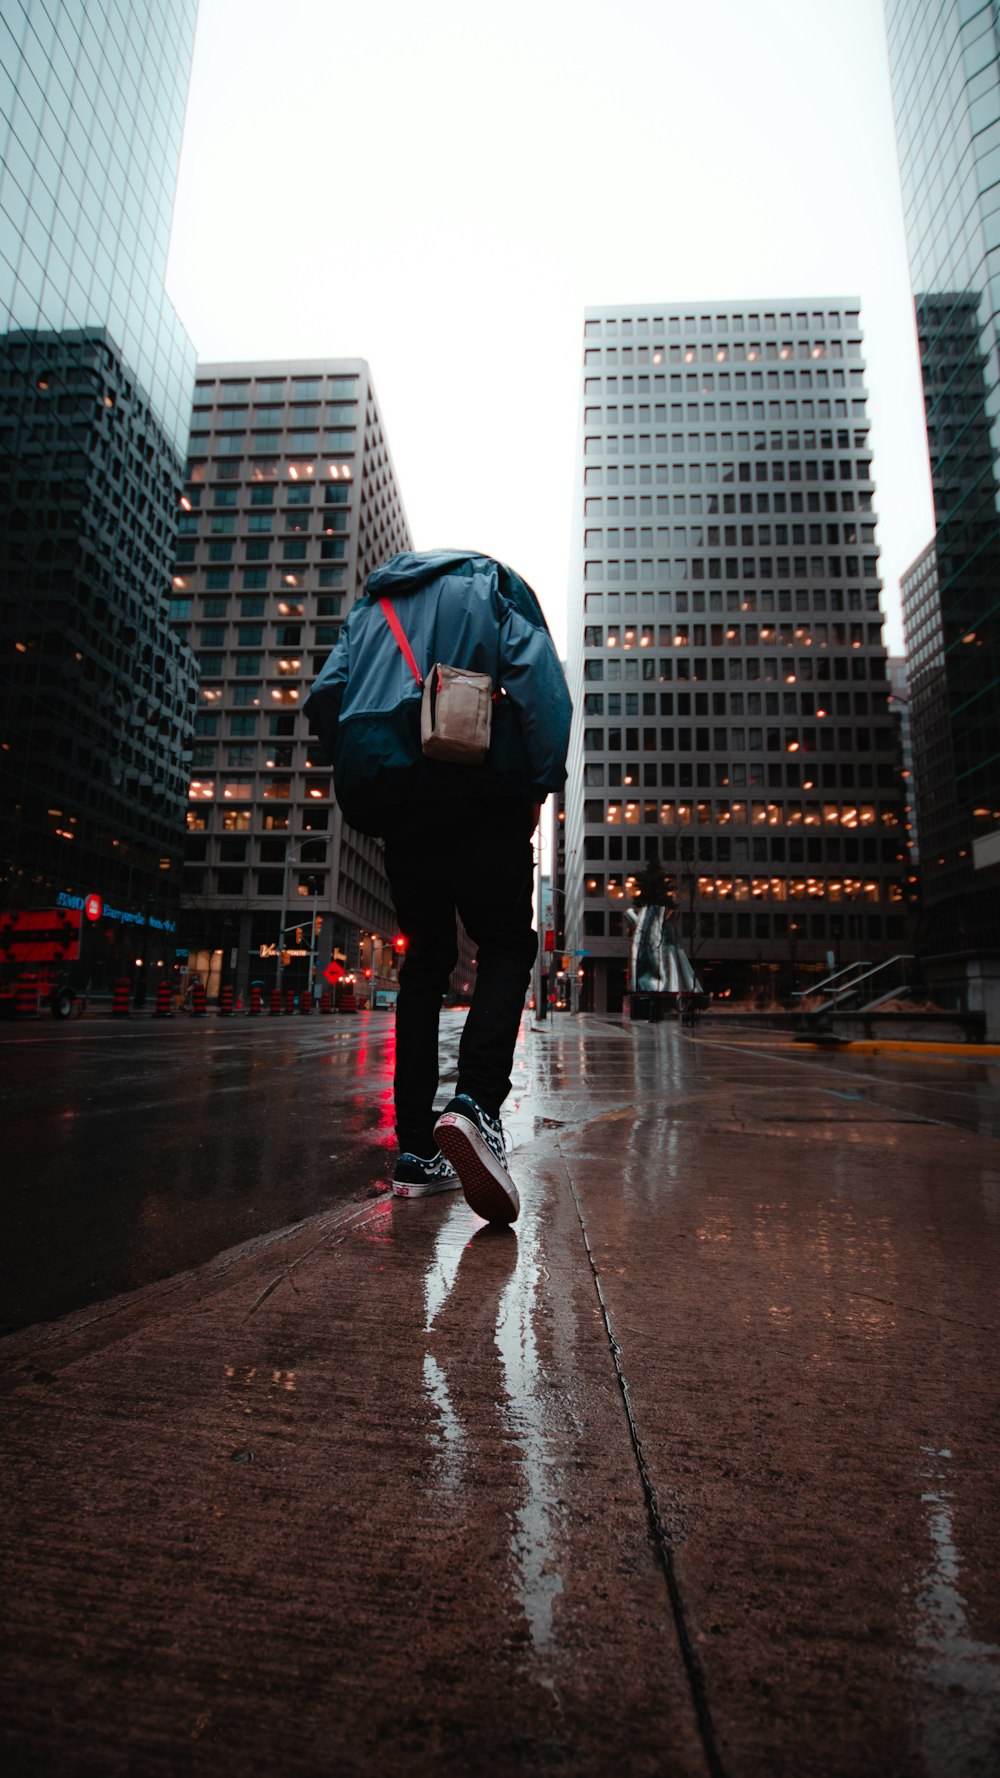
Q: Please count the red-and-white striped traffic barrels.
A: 11